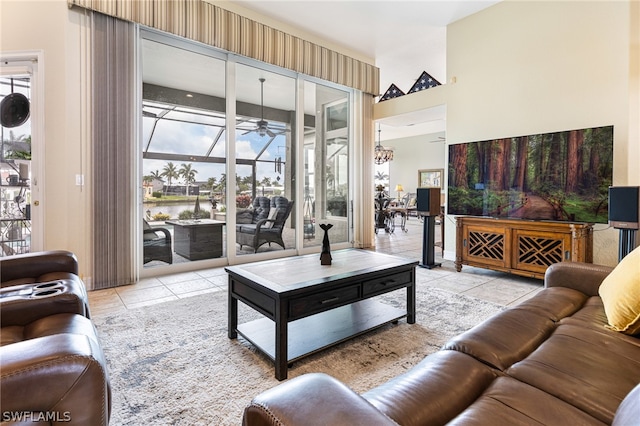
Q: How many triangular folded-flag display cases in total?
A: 2